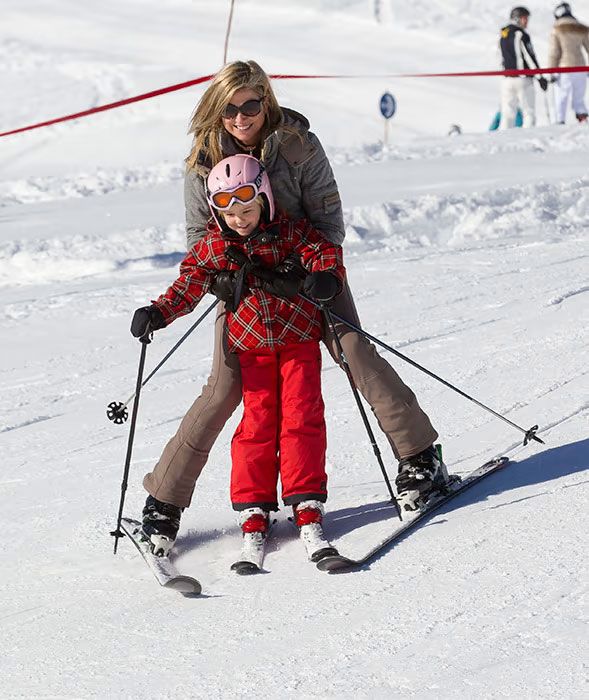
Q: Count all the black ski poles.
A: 4